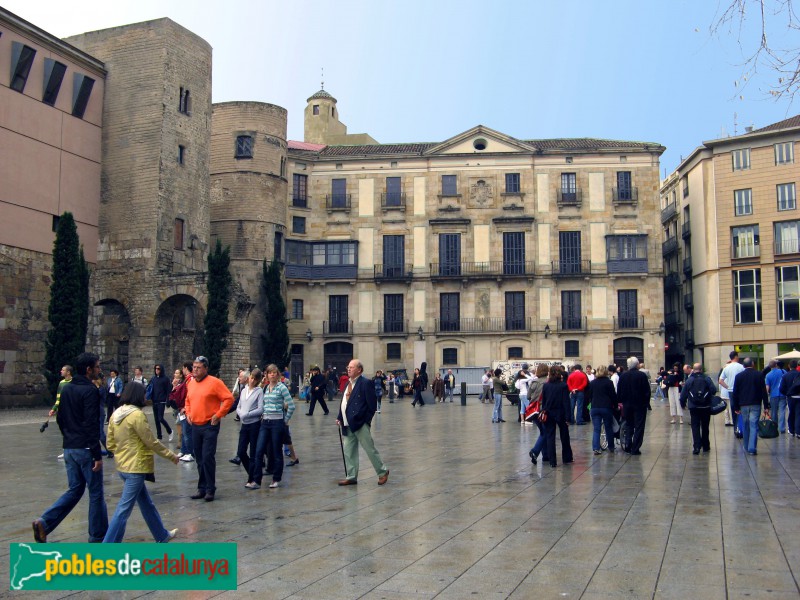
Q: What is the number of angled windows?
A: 3